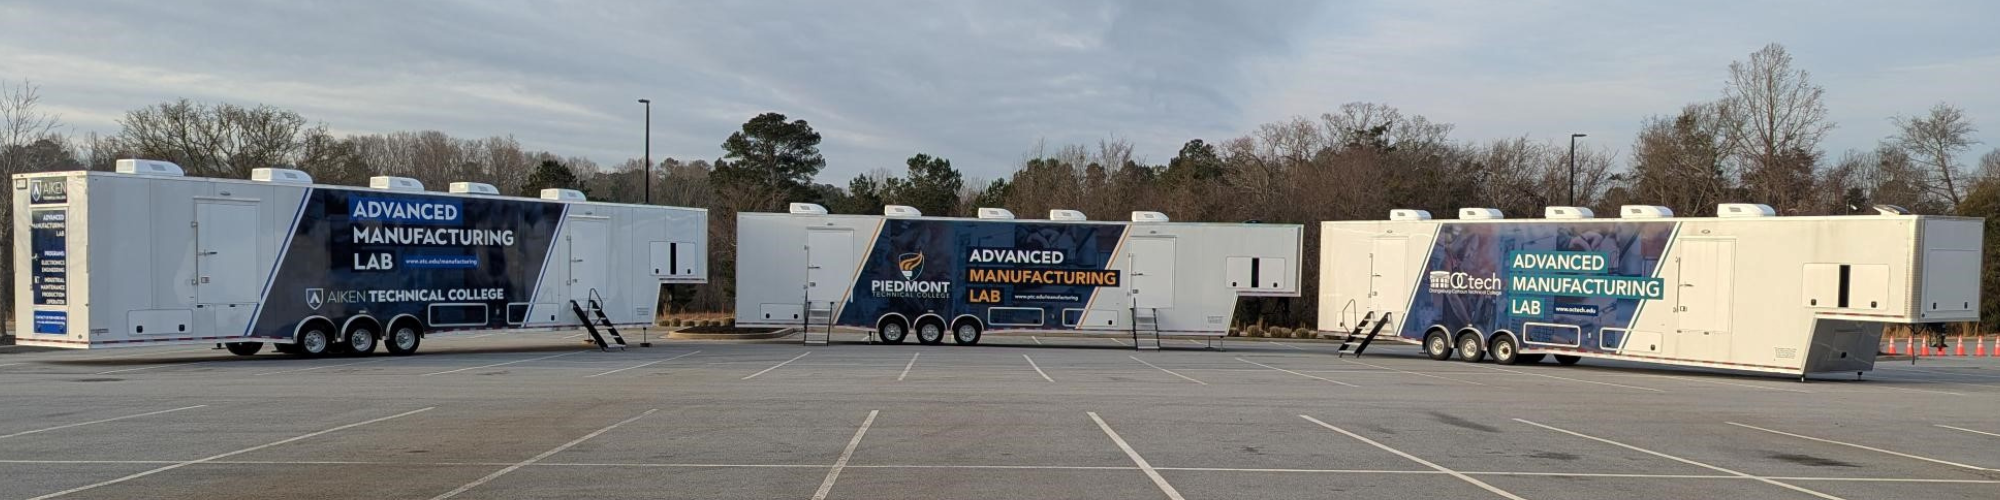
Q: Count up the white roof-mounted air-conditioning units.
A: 15